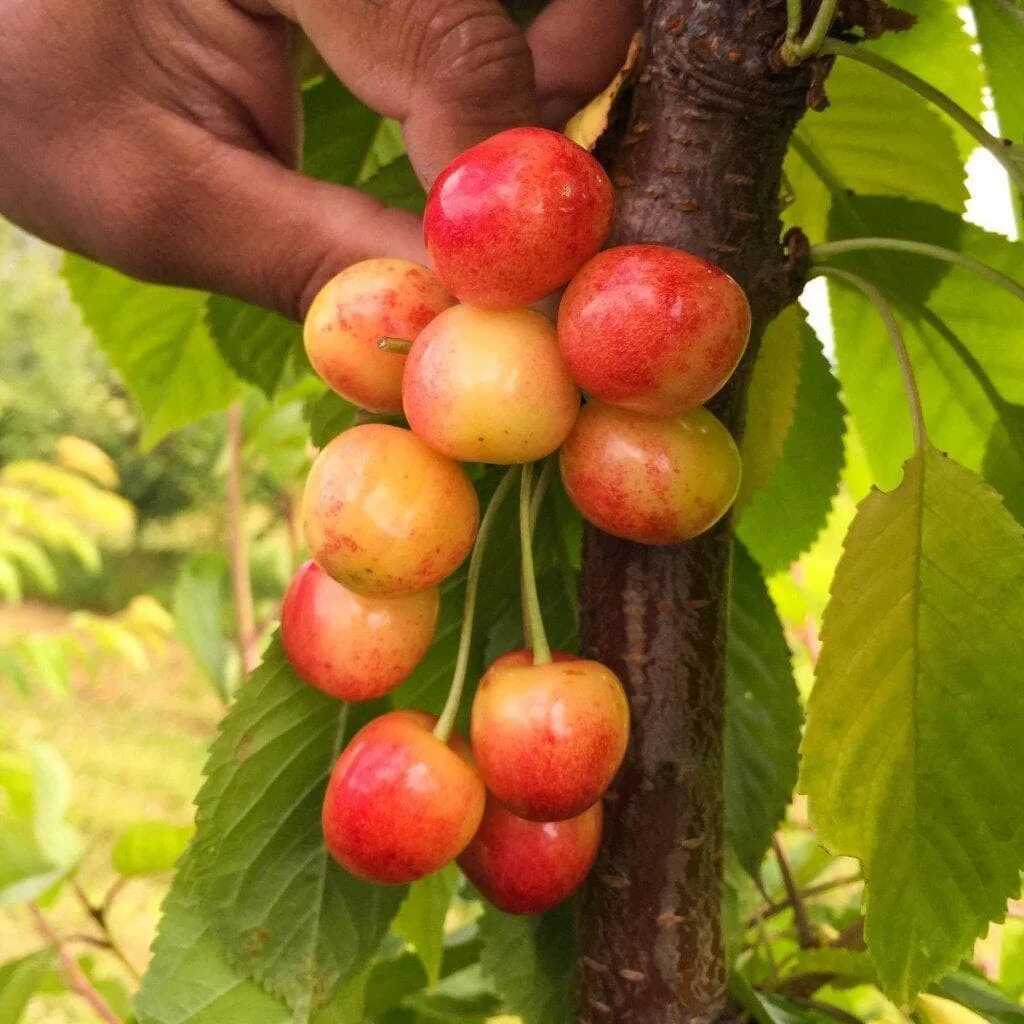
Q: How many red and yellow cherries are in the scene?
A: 10